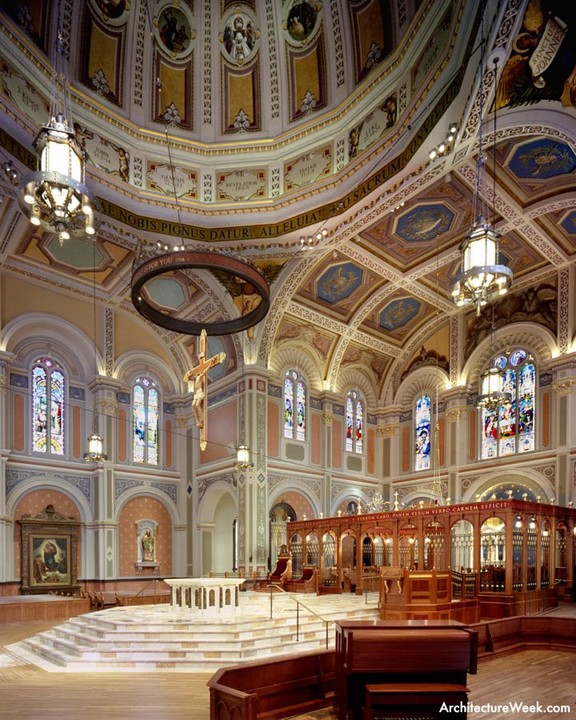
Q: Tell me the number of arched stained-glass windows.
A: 6